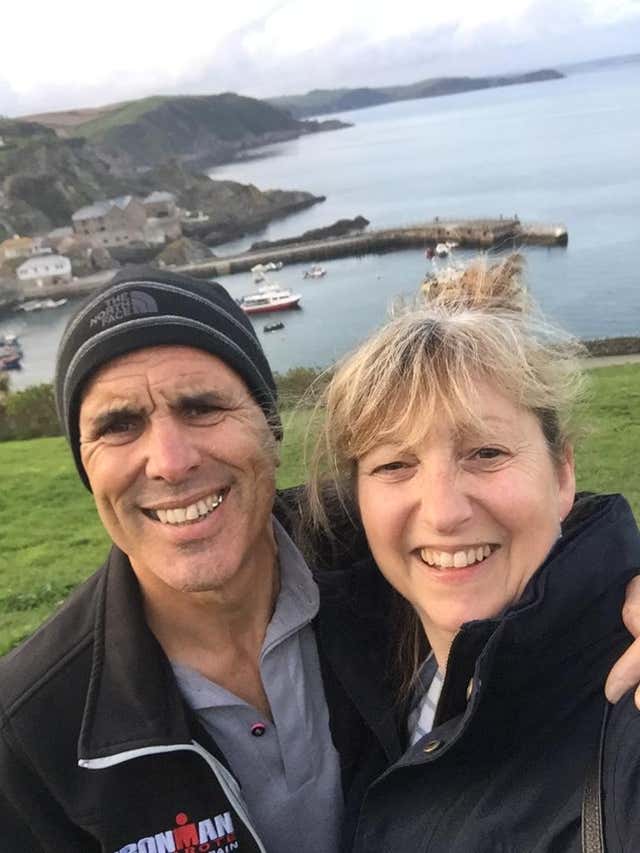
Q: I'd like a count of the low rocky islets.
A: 1